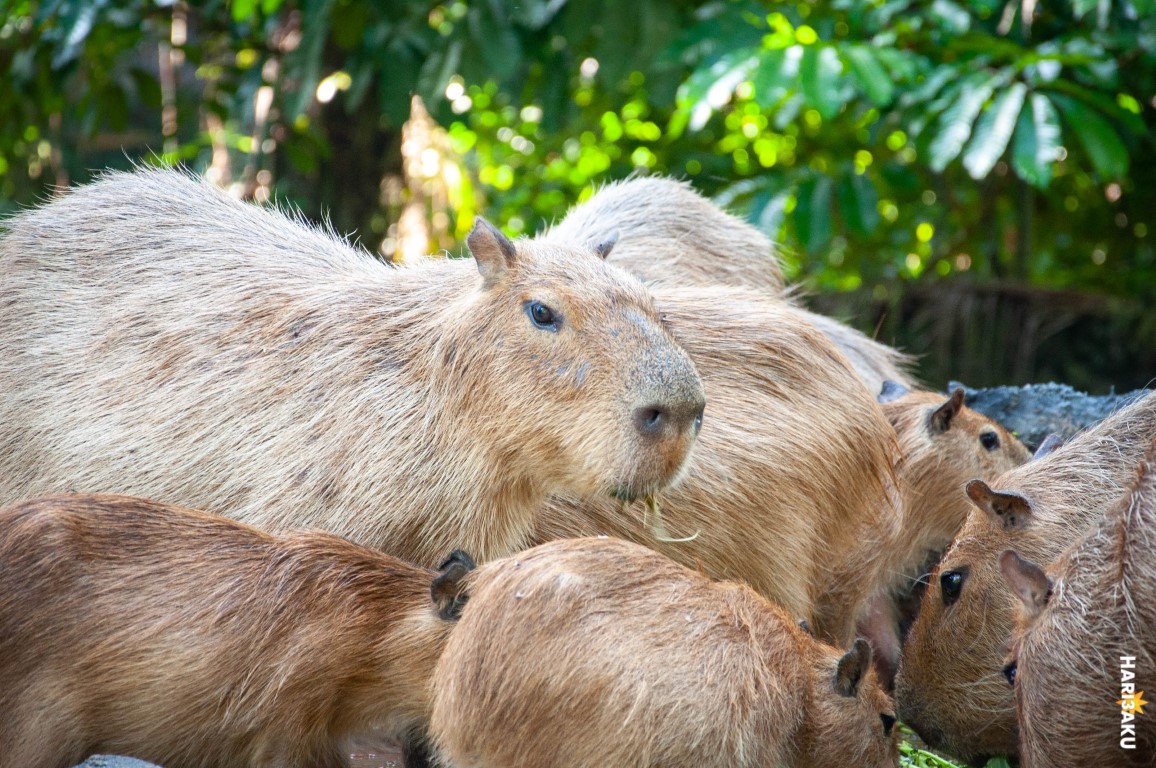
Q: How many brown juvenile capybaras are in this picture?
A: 5